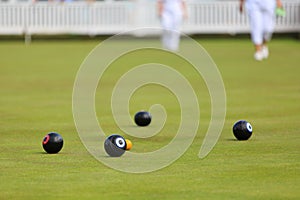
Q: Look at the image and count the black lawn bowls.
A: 4